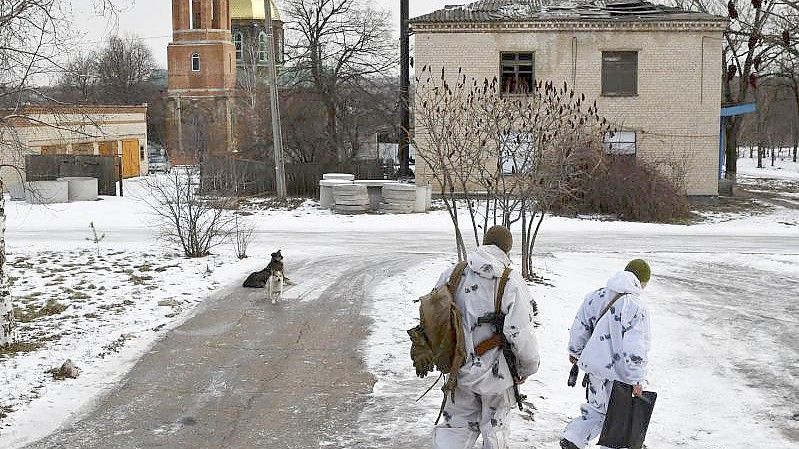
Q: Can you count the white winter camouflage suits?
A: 2